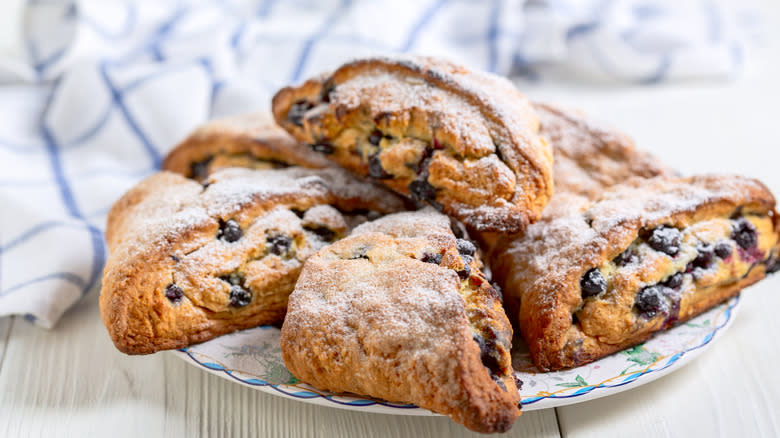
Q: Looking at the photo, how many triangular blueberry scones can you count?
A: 6